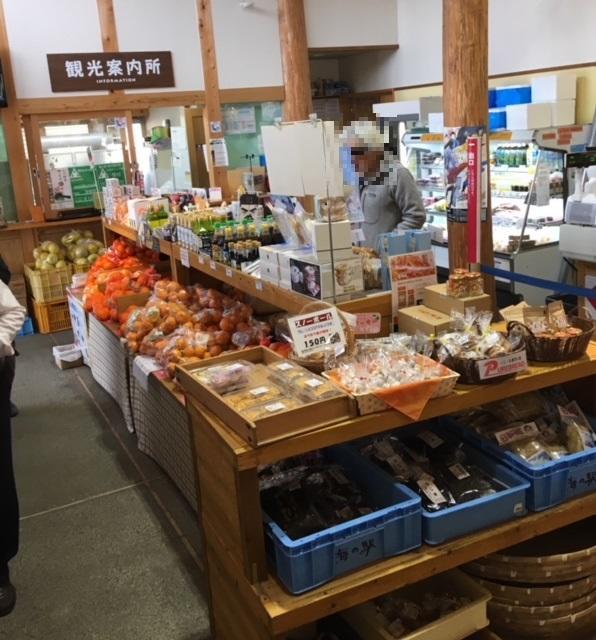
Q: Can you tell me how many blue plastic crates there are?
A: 3